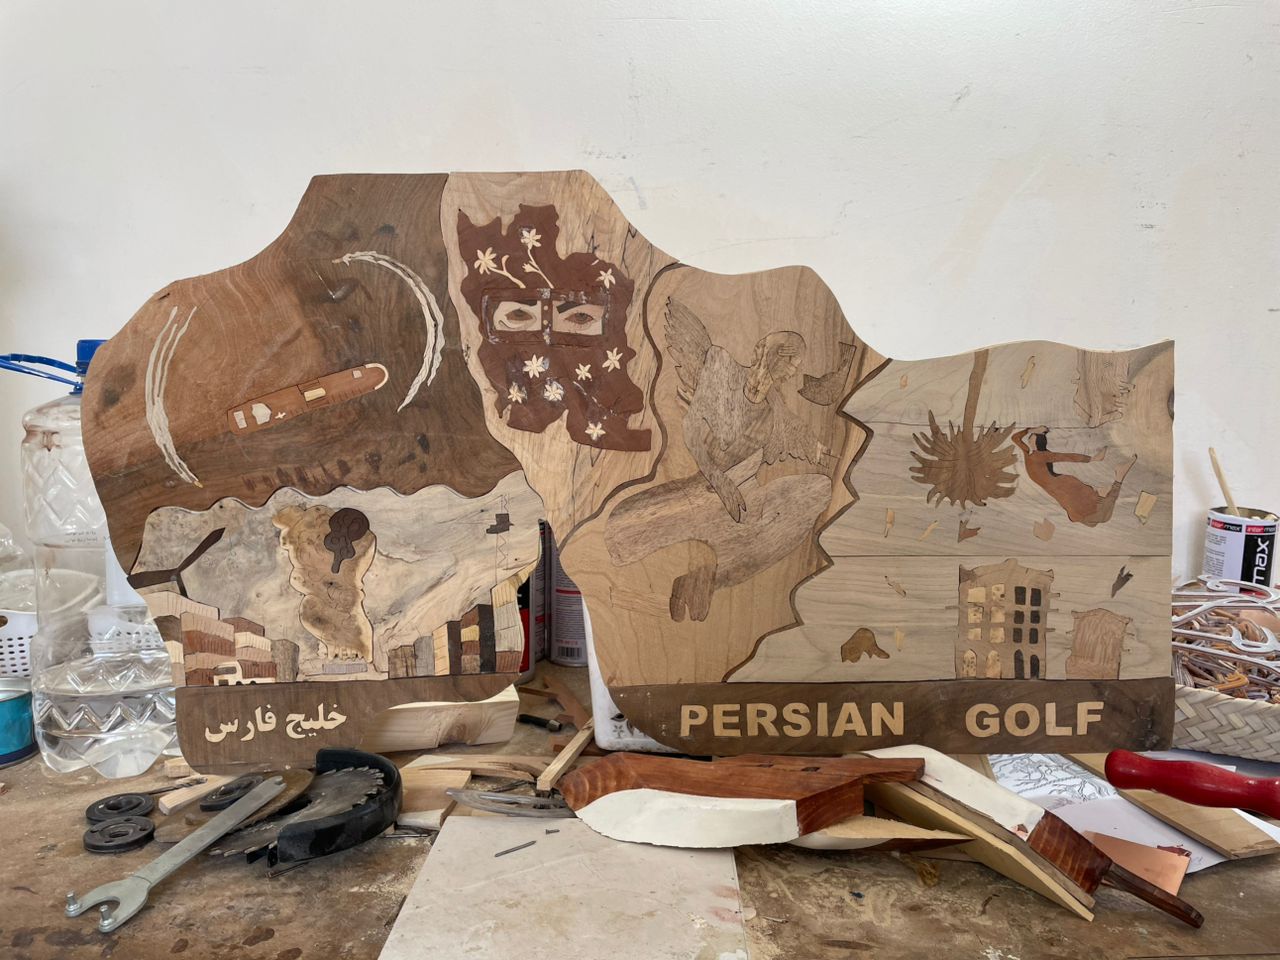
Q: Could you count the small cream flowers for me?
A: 9